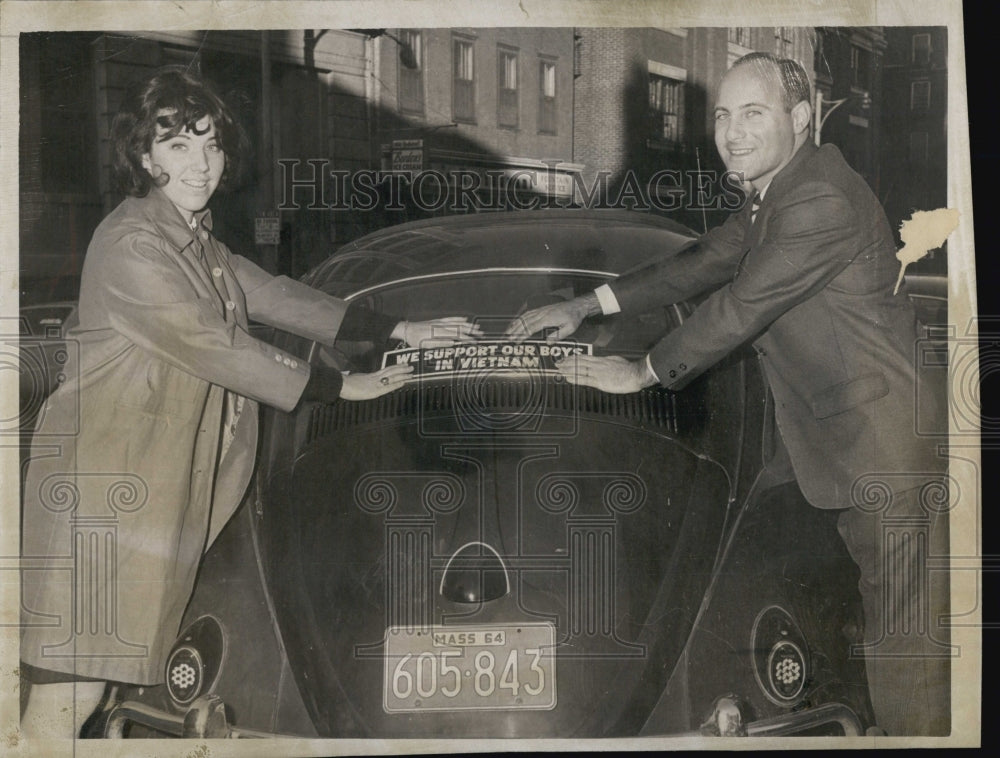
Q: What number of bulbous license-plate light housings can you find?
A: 1